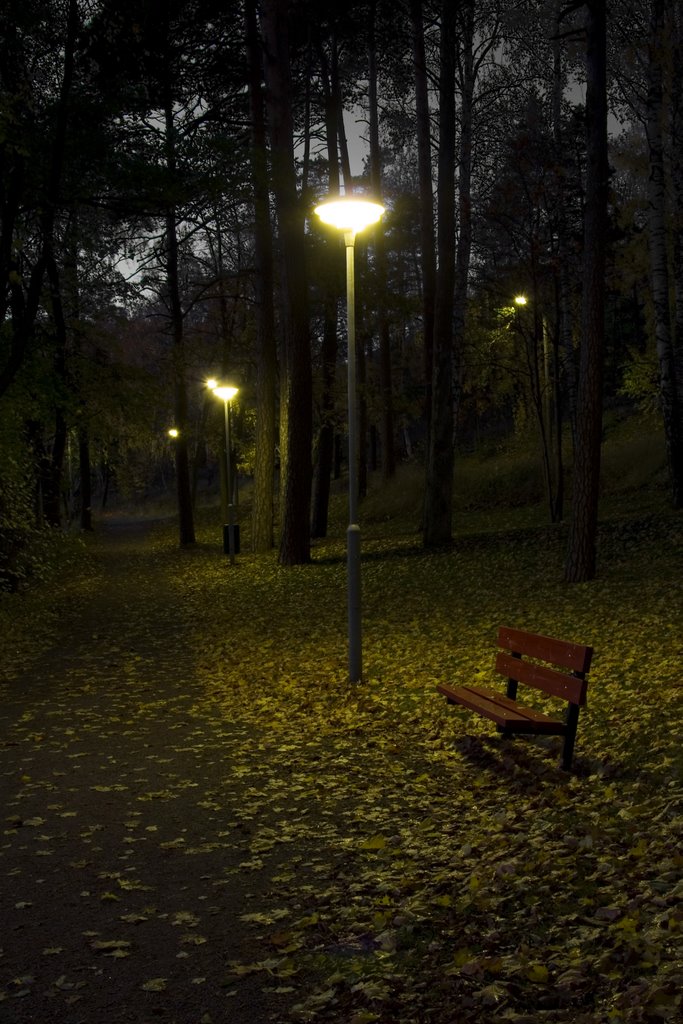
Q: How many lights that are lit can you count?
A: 5